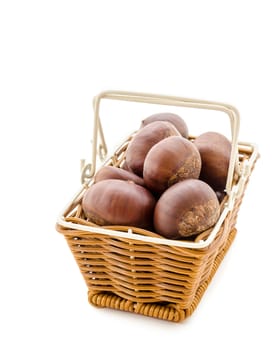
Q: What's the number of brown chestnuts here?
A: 7